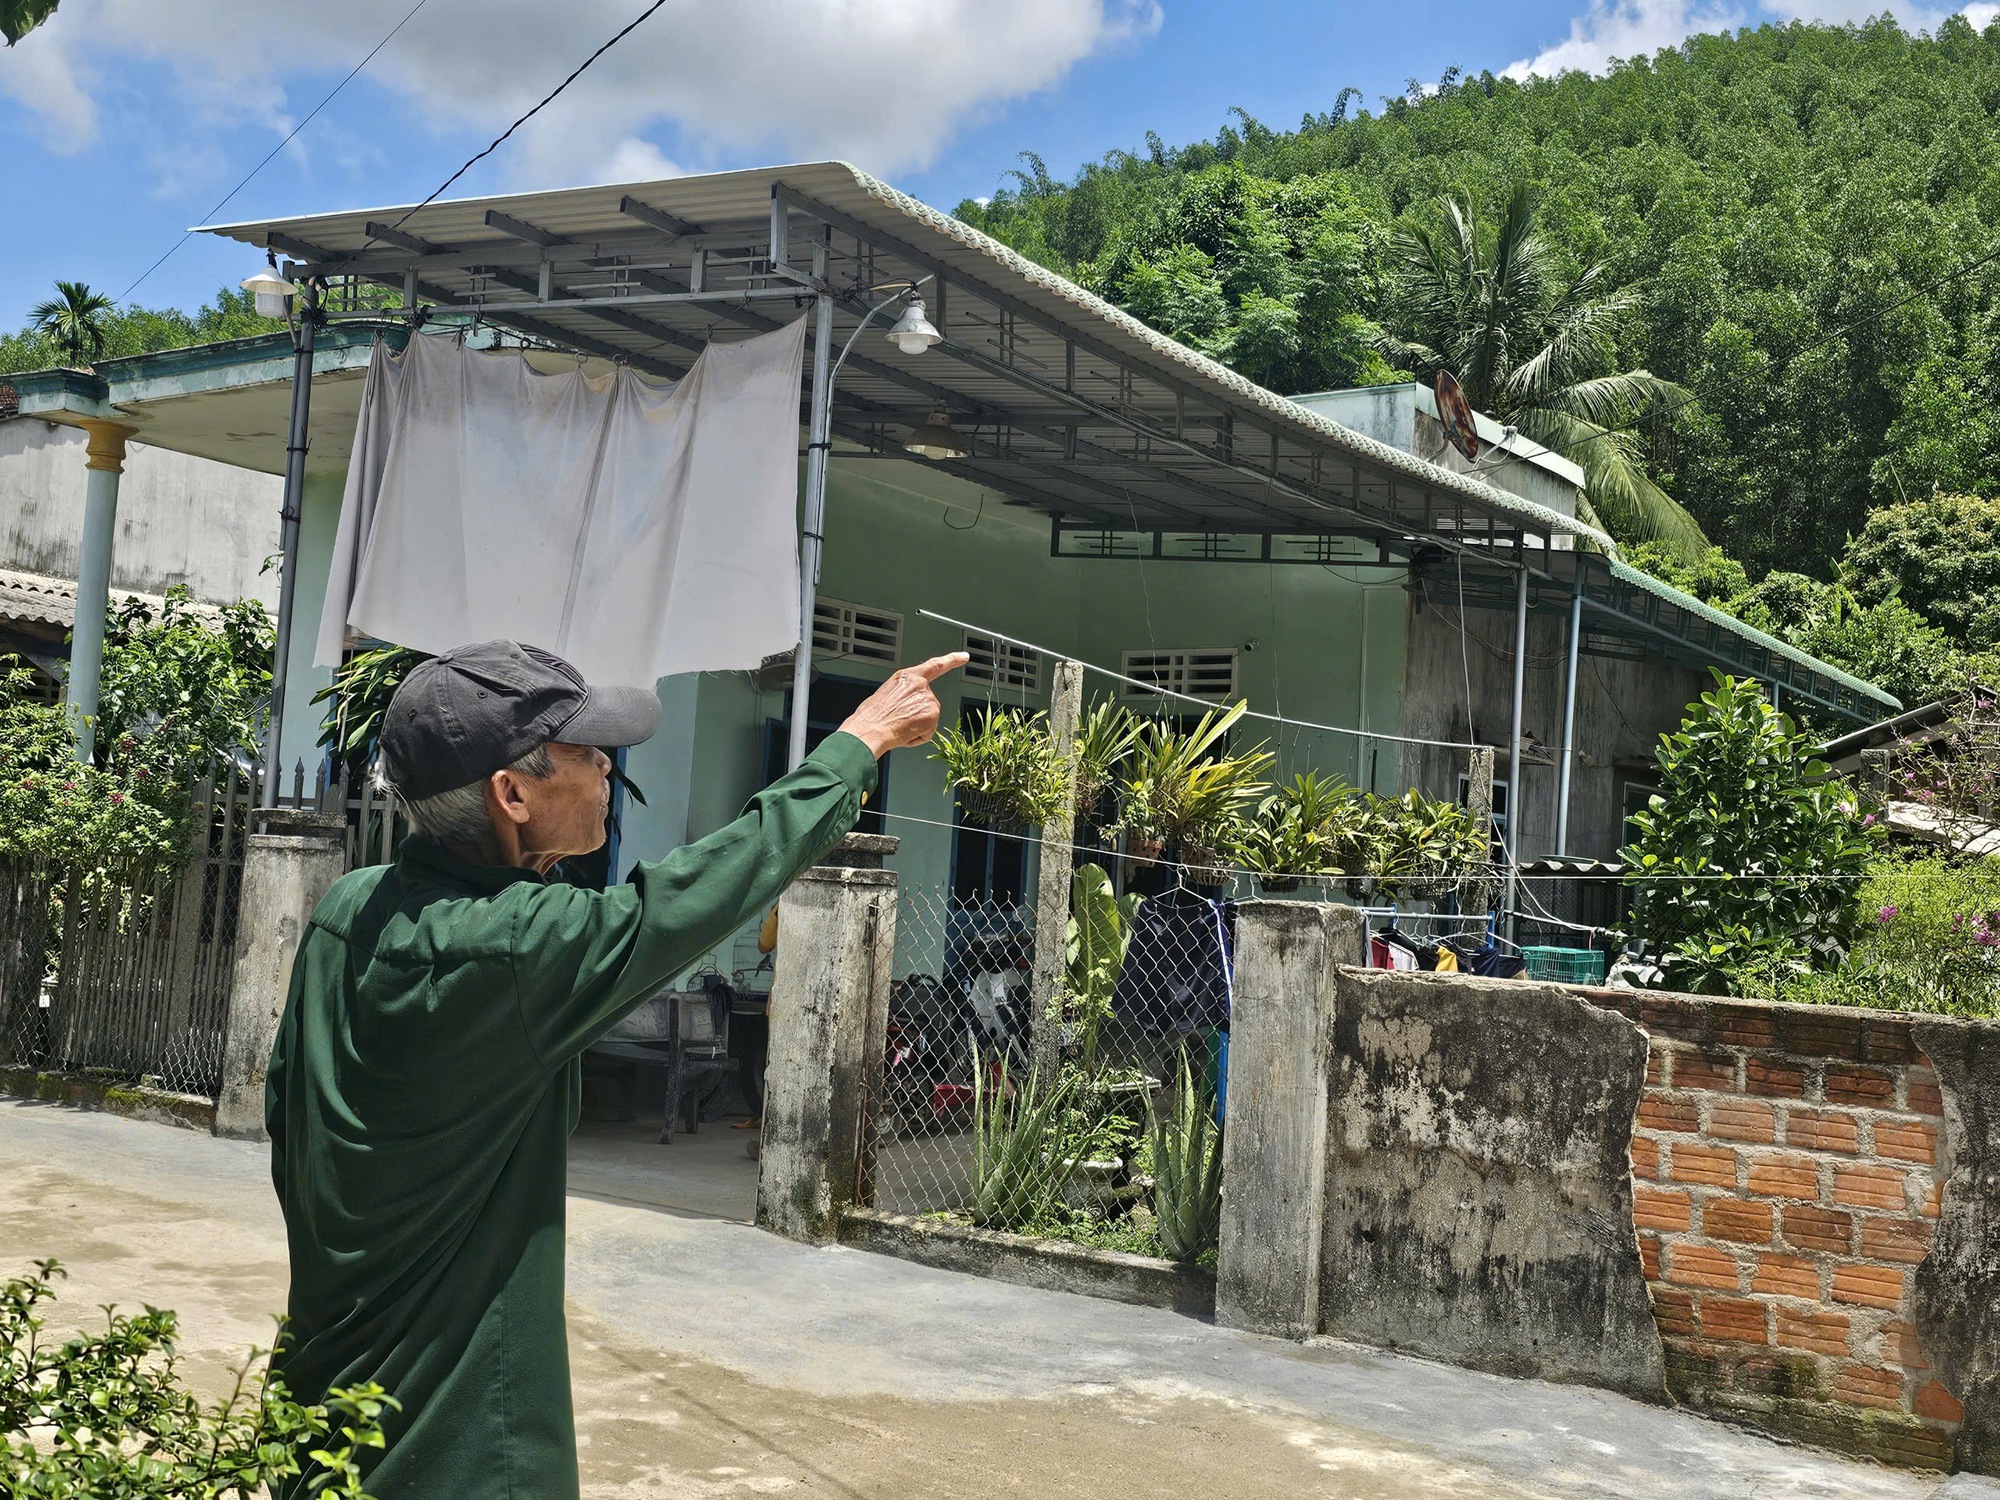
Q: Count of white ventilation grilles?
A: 3